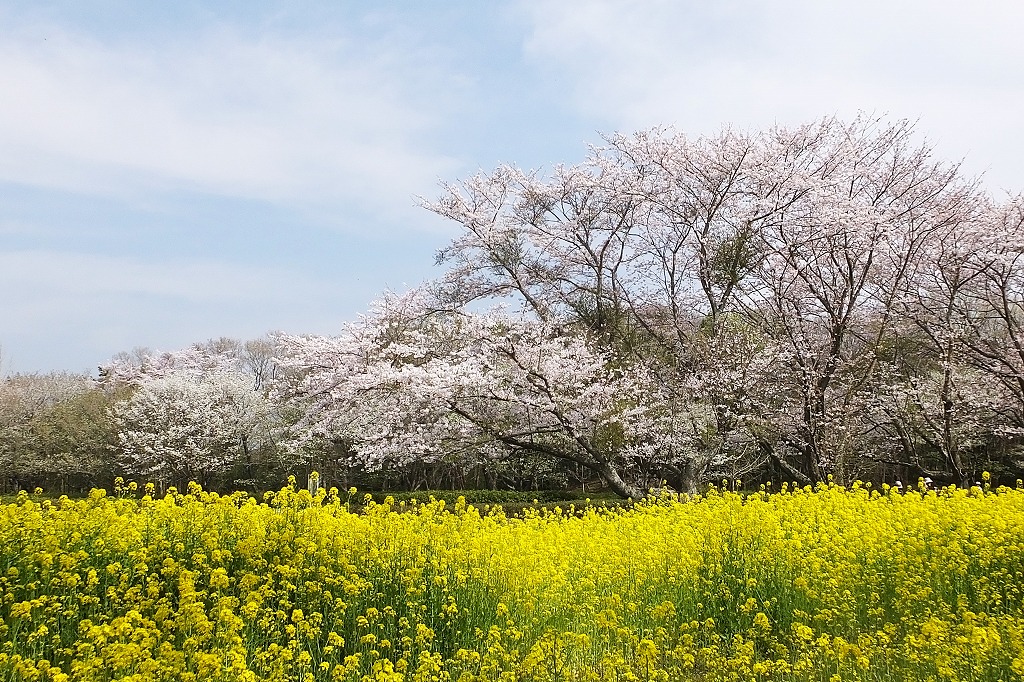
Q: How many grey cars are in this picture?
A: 0